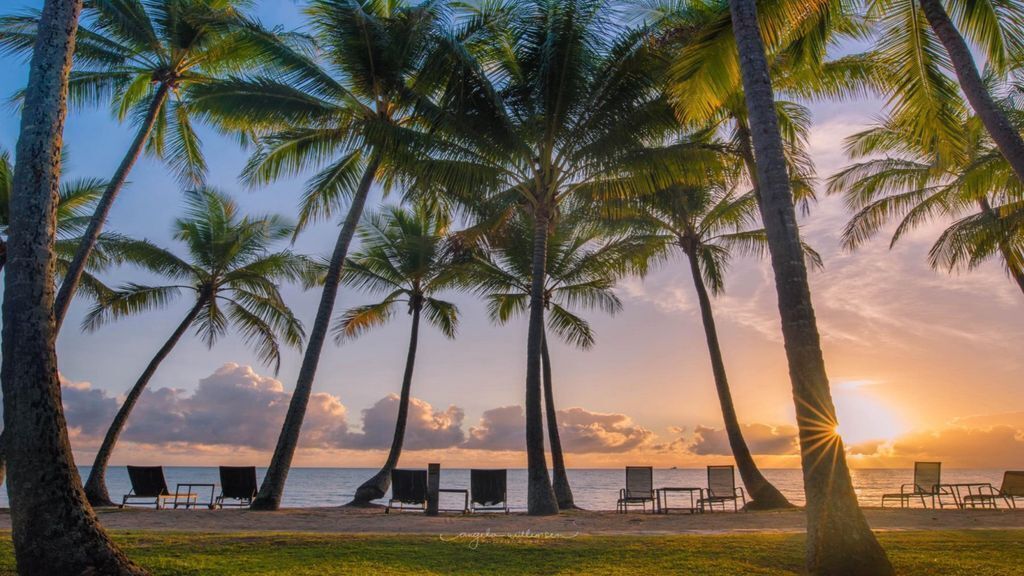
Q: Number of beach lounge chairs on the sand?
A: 8